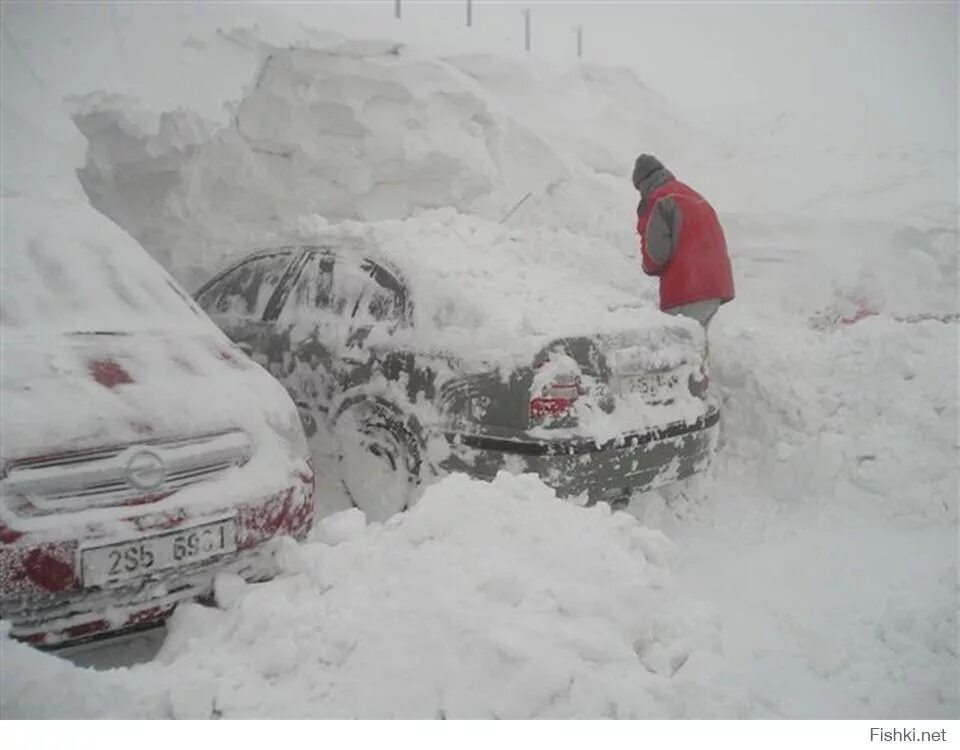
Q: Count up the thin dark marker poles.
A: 4